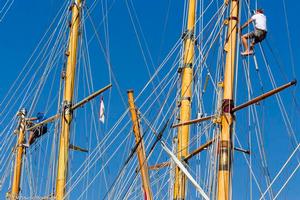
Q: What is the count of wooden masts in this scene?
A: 5